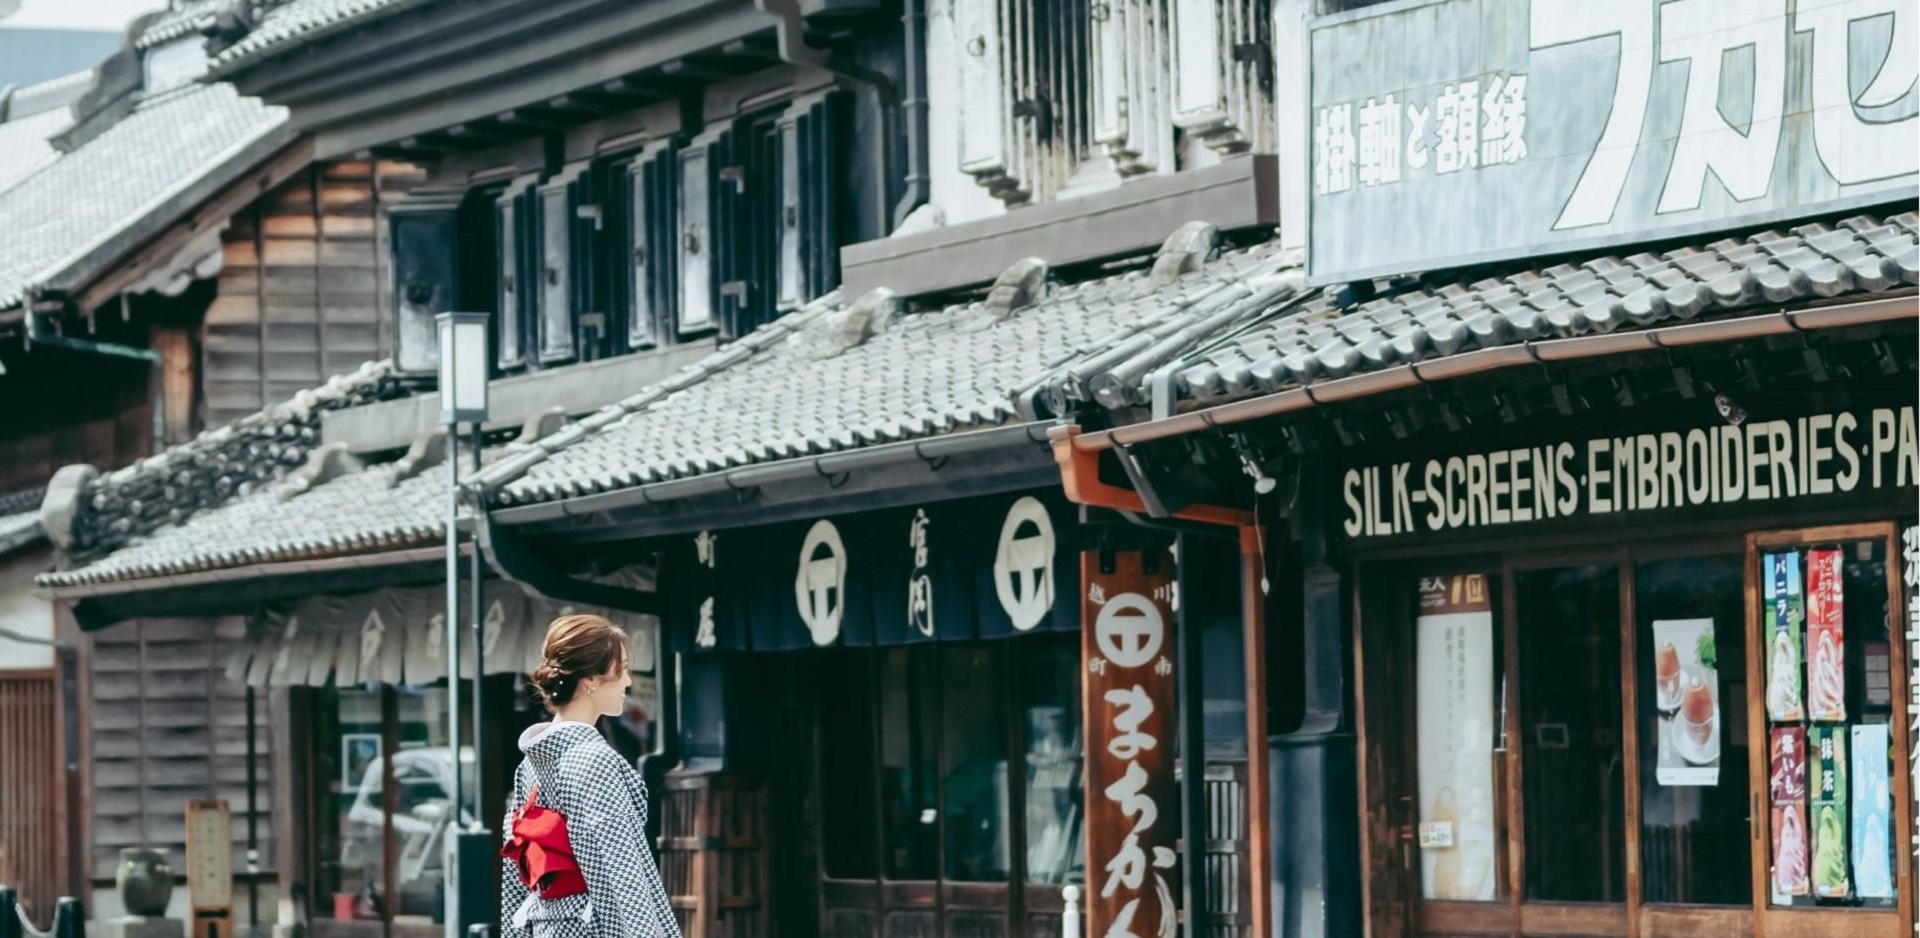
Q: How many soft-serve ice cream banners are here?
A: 5